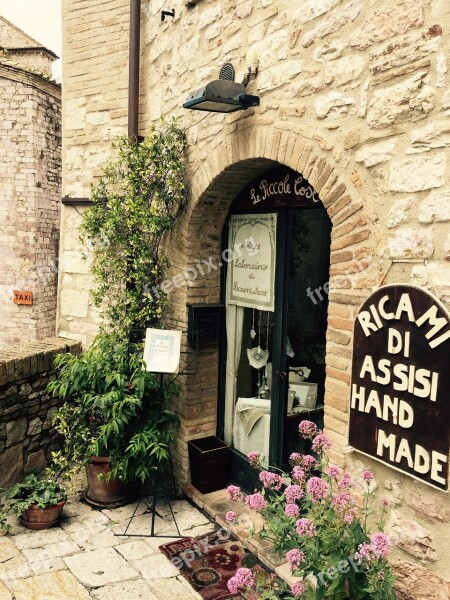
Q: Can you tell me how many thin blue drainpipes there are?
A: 0